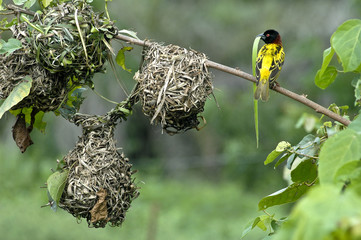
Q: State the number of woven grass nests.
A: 4